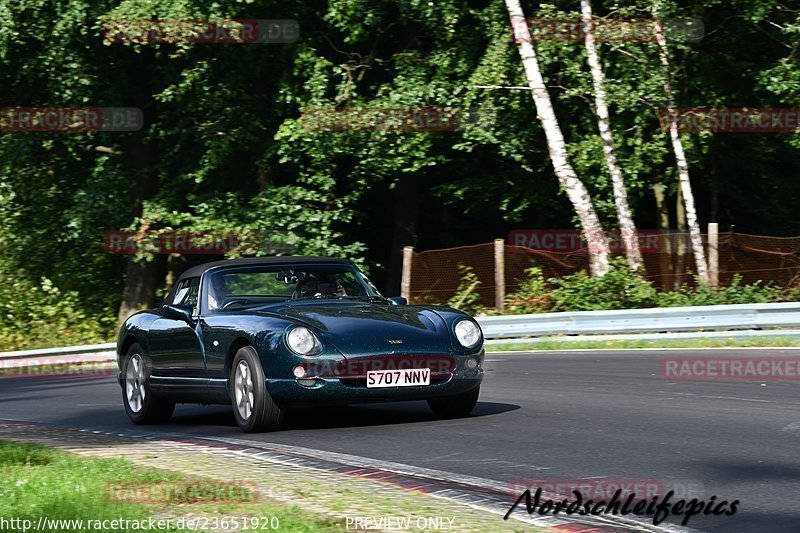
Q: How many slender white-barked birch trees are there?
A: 3